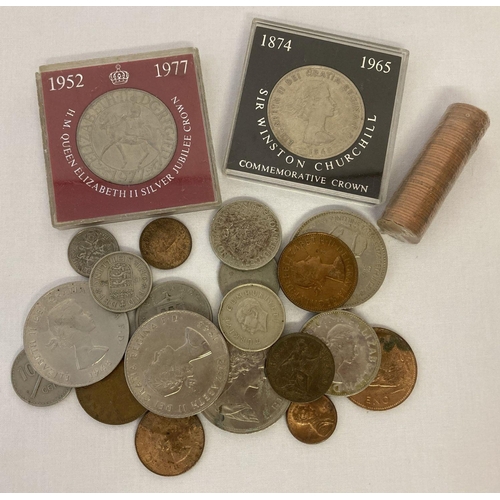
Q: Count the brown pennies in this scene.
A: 7